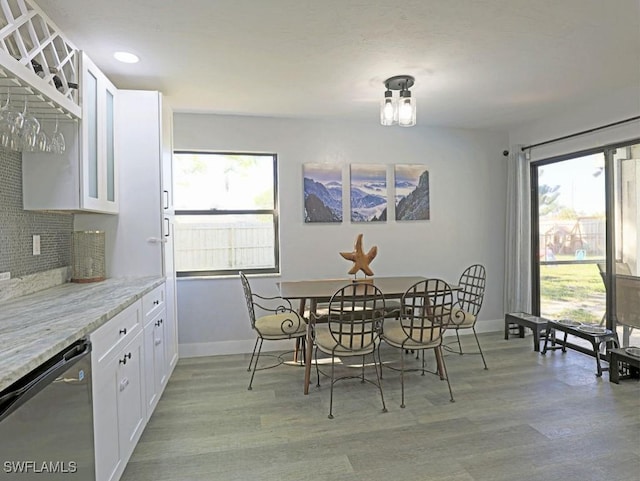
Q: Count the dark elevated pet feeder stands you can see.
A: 3